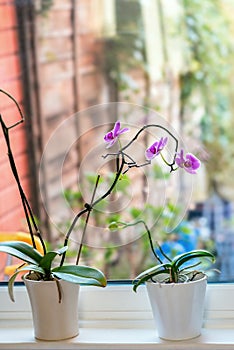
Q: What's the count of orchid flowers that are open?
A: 3